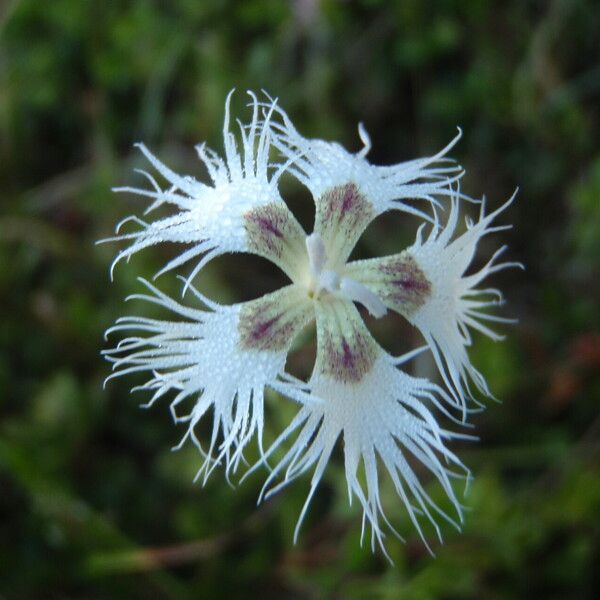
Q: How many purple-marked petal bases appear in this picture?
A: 5